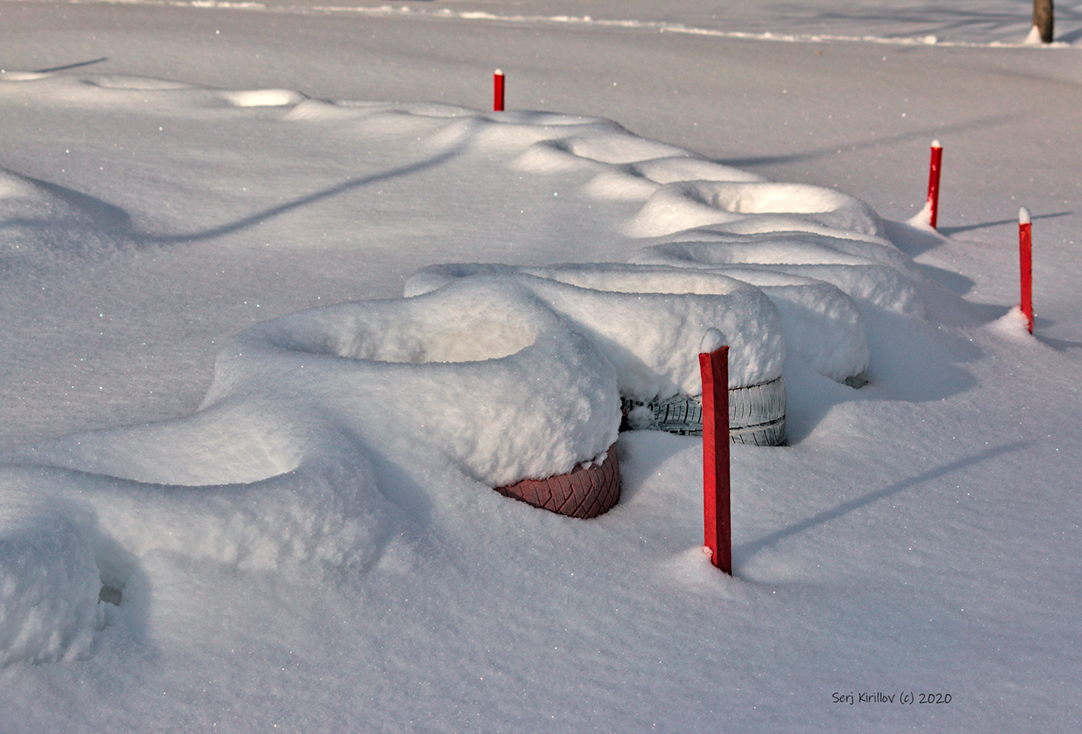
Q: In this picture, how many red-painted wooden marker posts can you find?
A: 4